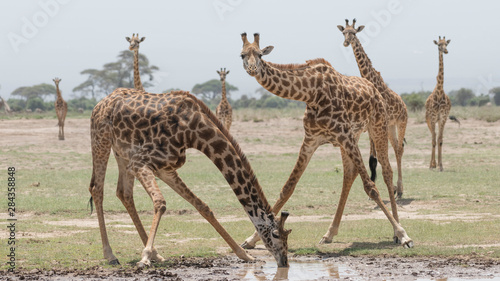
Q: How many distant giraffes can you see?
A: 5